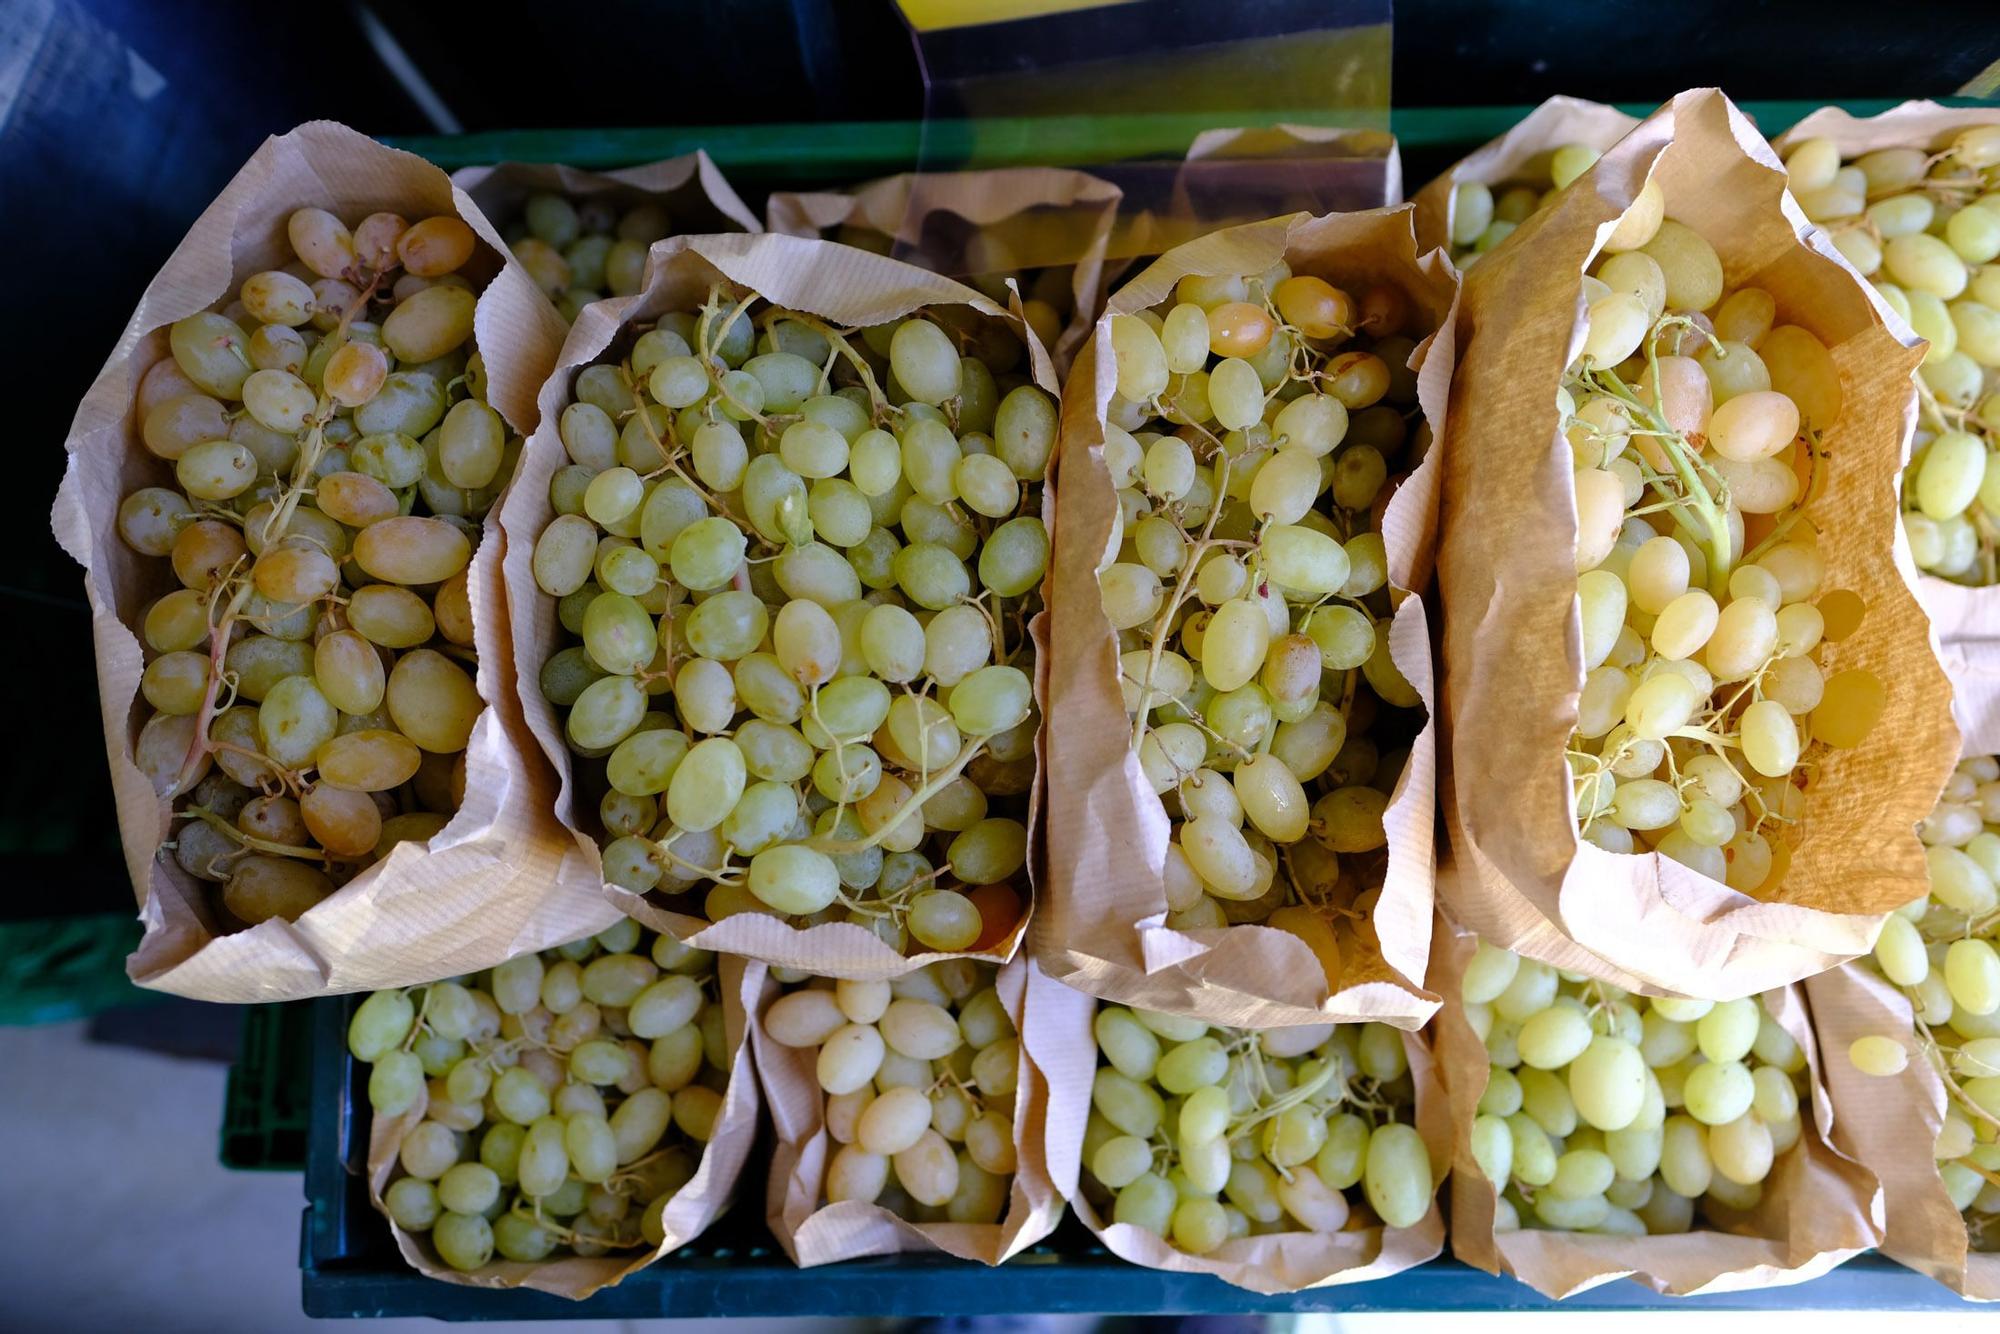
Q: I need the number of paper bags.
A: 14